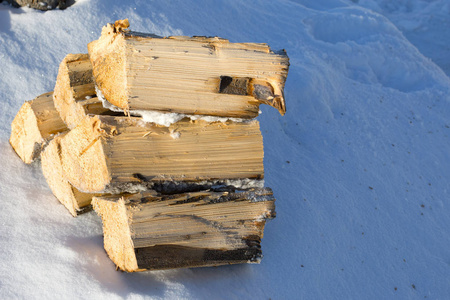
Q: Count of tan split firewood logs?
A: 6